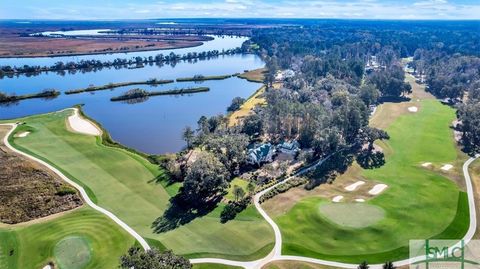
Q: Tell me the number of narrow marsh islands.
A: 4